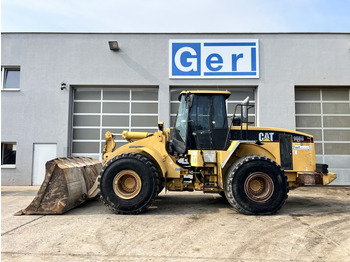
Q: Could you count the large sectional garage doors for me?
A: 3